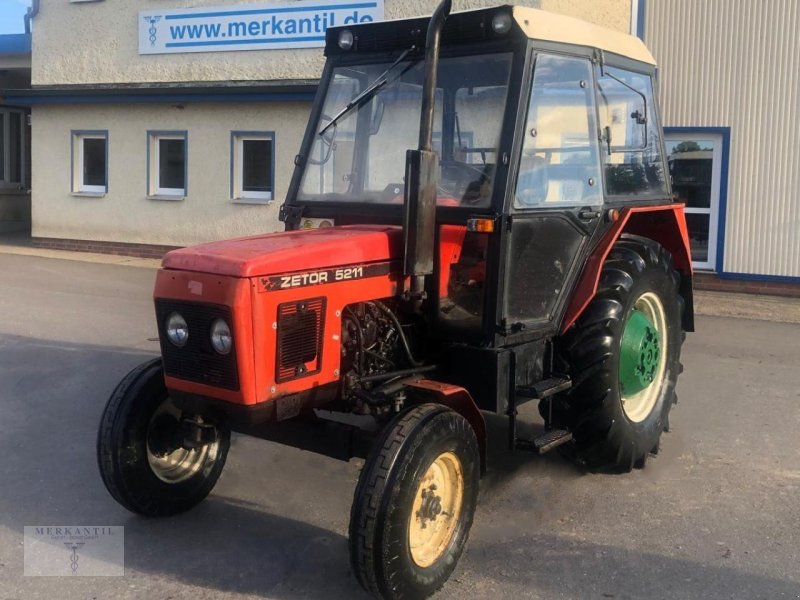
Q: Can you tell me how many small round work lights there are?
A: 2